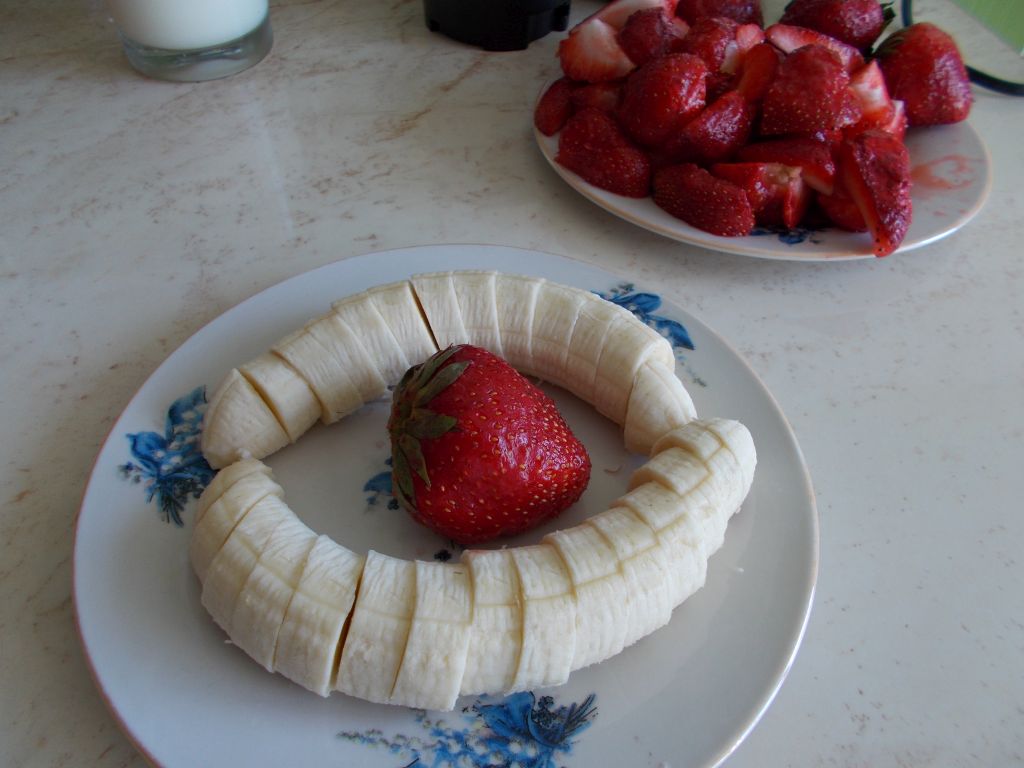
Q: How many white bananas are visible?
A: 2